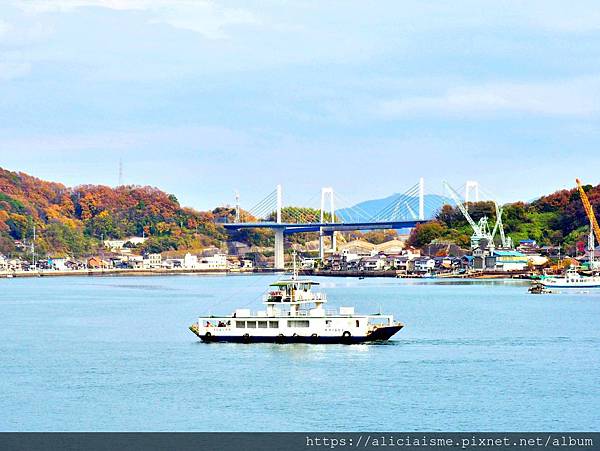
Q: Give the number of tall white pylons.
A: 4